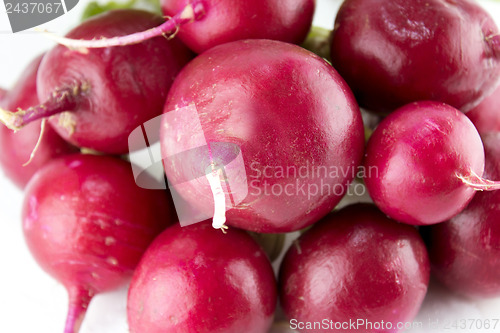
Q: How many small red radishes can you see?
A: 11